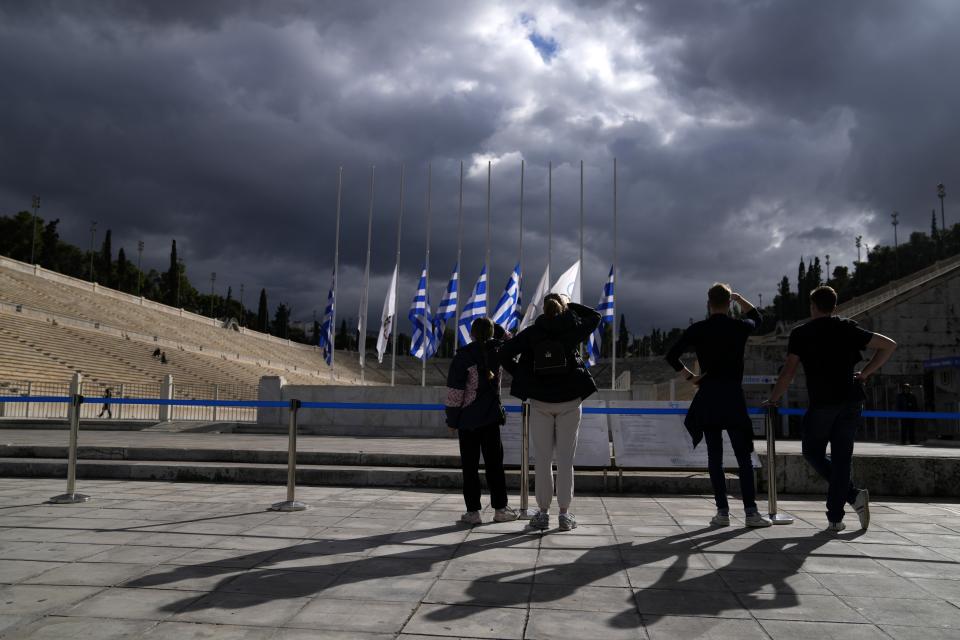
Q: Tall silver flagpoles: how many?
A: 10